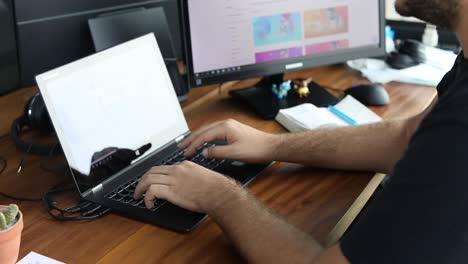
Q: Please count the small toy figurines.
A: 2